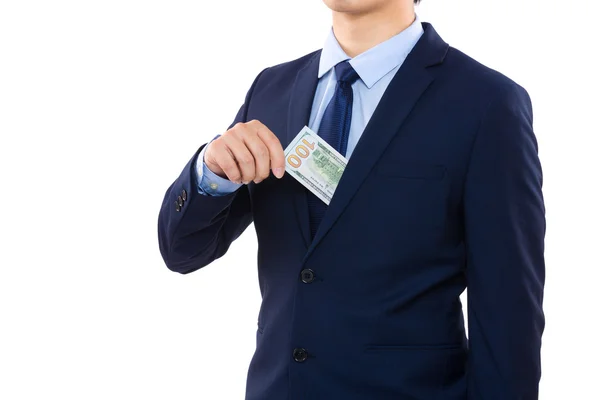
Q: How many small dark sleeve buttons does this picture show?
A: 3